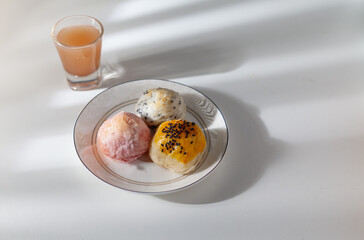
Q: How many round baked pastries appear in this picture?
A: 3